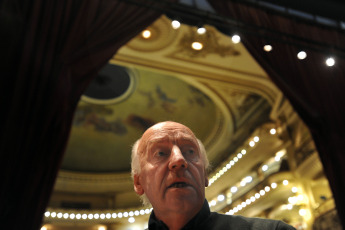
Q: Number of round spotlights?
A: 8